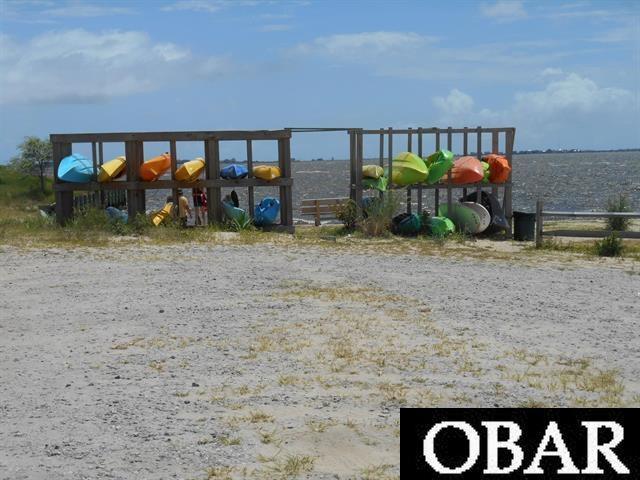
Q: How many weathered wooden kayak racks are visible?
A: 2